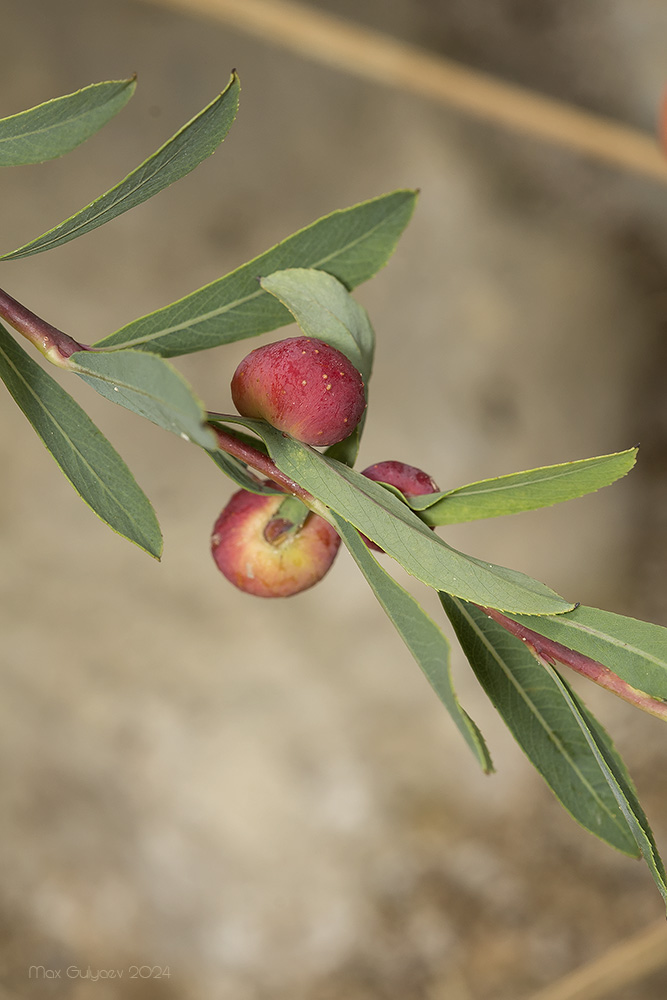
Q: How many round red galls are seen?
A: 3